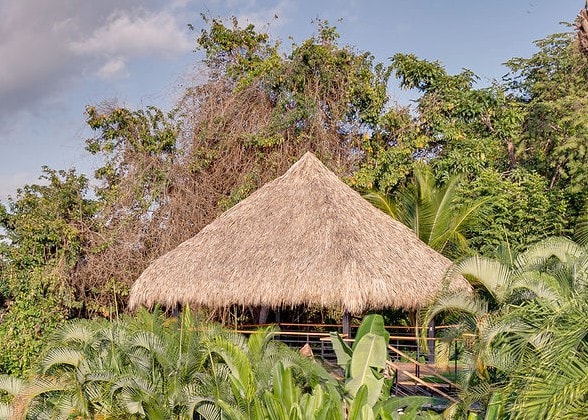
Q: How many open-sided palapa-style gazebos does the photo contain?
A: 1